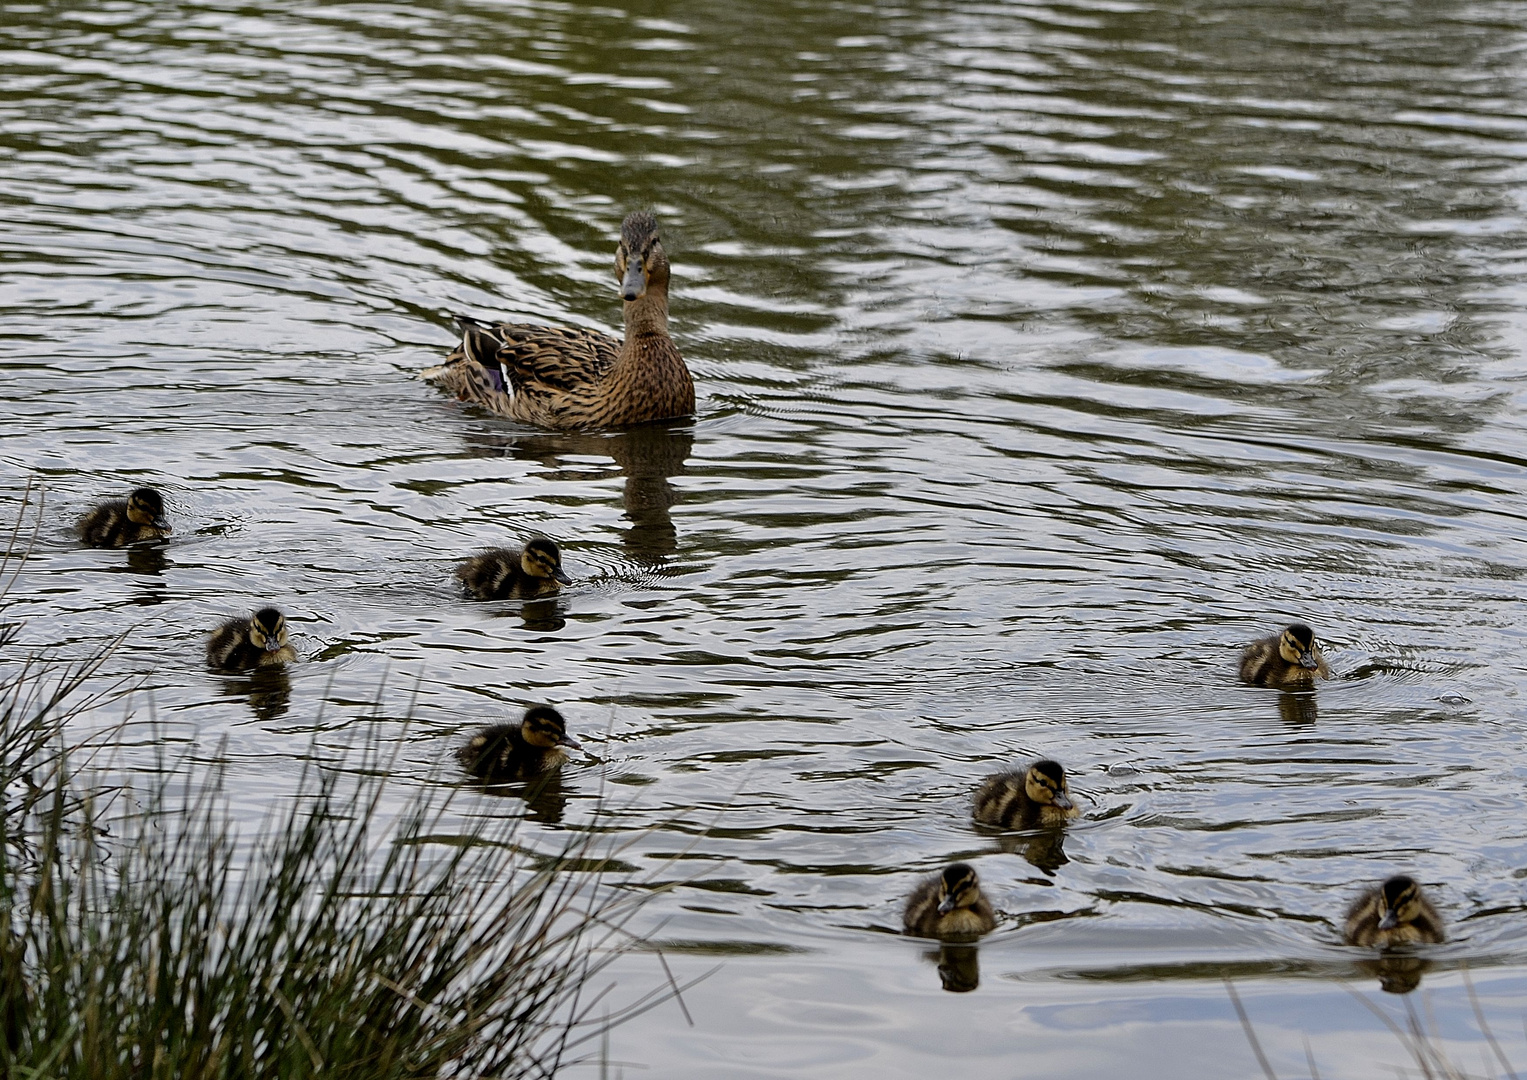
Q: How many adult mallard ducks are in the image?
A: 1